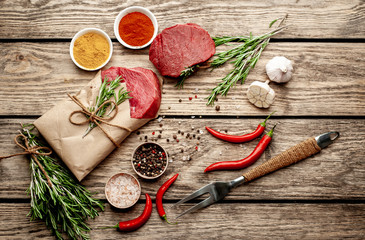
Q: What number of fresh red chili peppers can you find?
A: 4